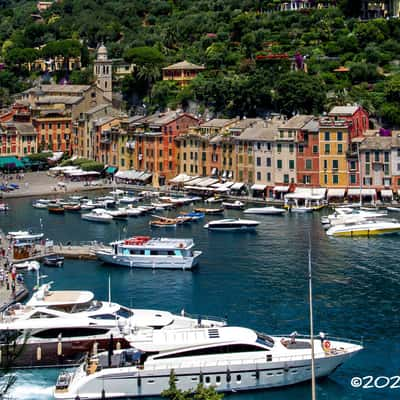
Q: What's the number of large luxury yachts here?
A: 2